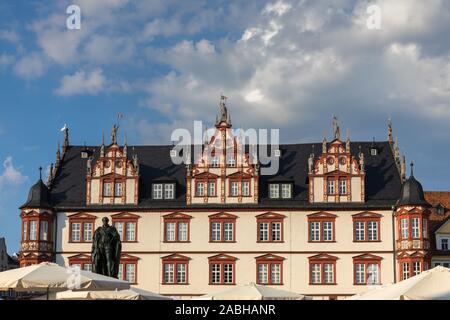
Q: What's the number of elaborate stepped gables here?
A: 3